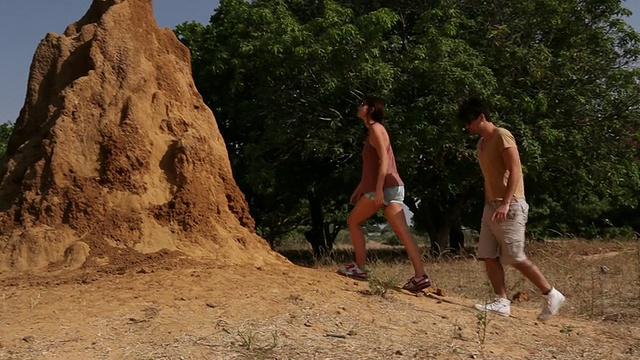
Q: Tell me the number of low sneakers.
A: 2